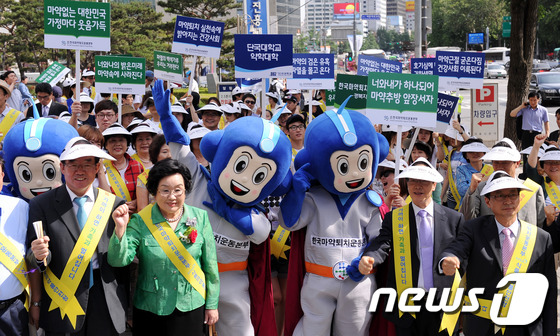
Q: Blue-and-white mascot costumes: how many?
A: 3